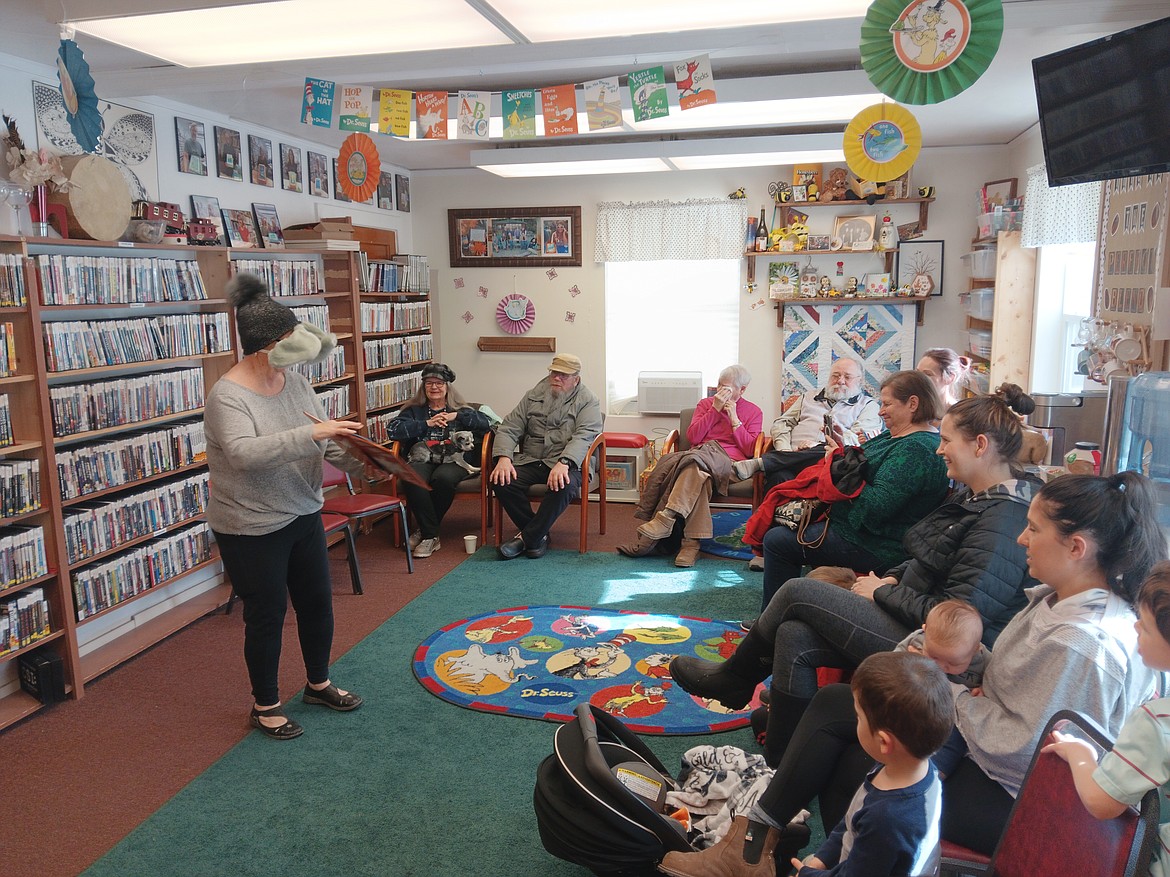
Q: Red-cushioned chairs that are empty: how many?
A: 2